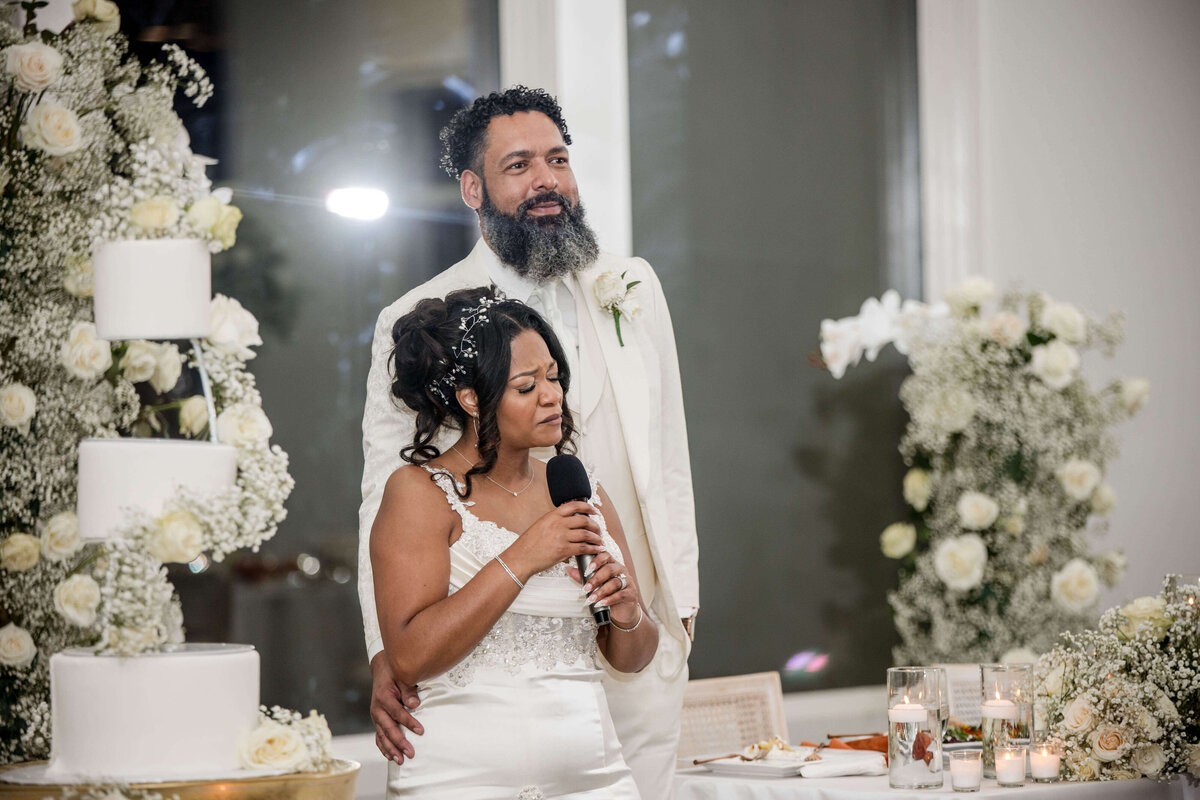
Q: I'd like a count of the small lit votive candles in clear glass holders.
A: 3